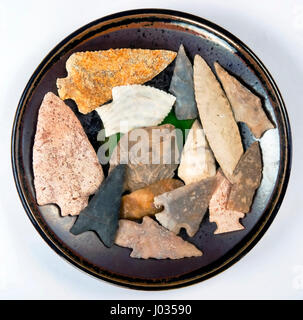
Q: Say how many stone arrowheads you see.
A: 14